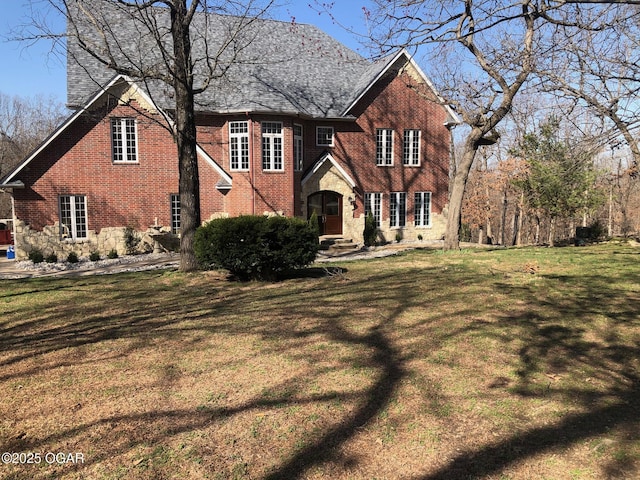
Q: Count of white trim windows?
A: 12